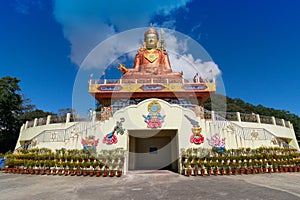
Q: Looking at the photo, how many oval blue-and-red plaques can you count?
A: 3